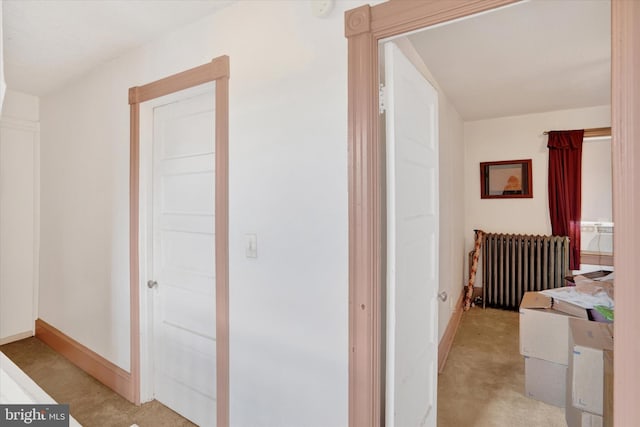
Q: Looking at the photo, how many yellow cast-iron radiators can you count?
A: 0